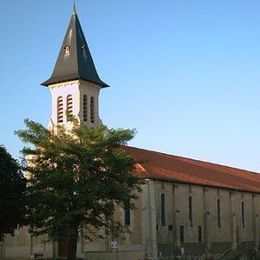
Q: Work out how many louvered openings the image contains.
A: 4